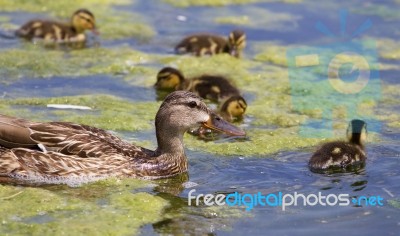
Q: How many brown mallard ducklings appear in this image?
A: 5